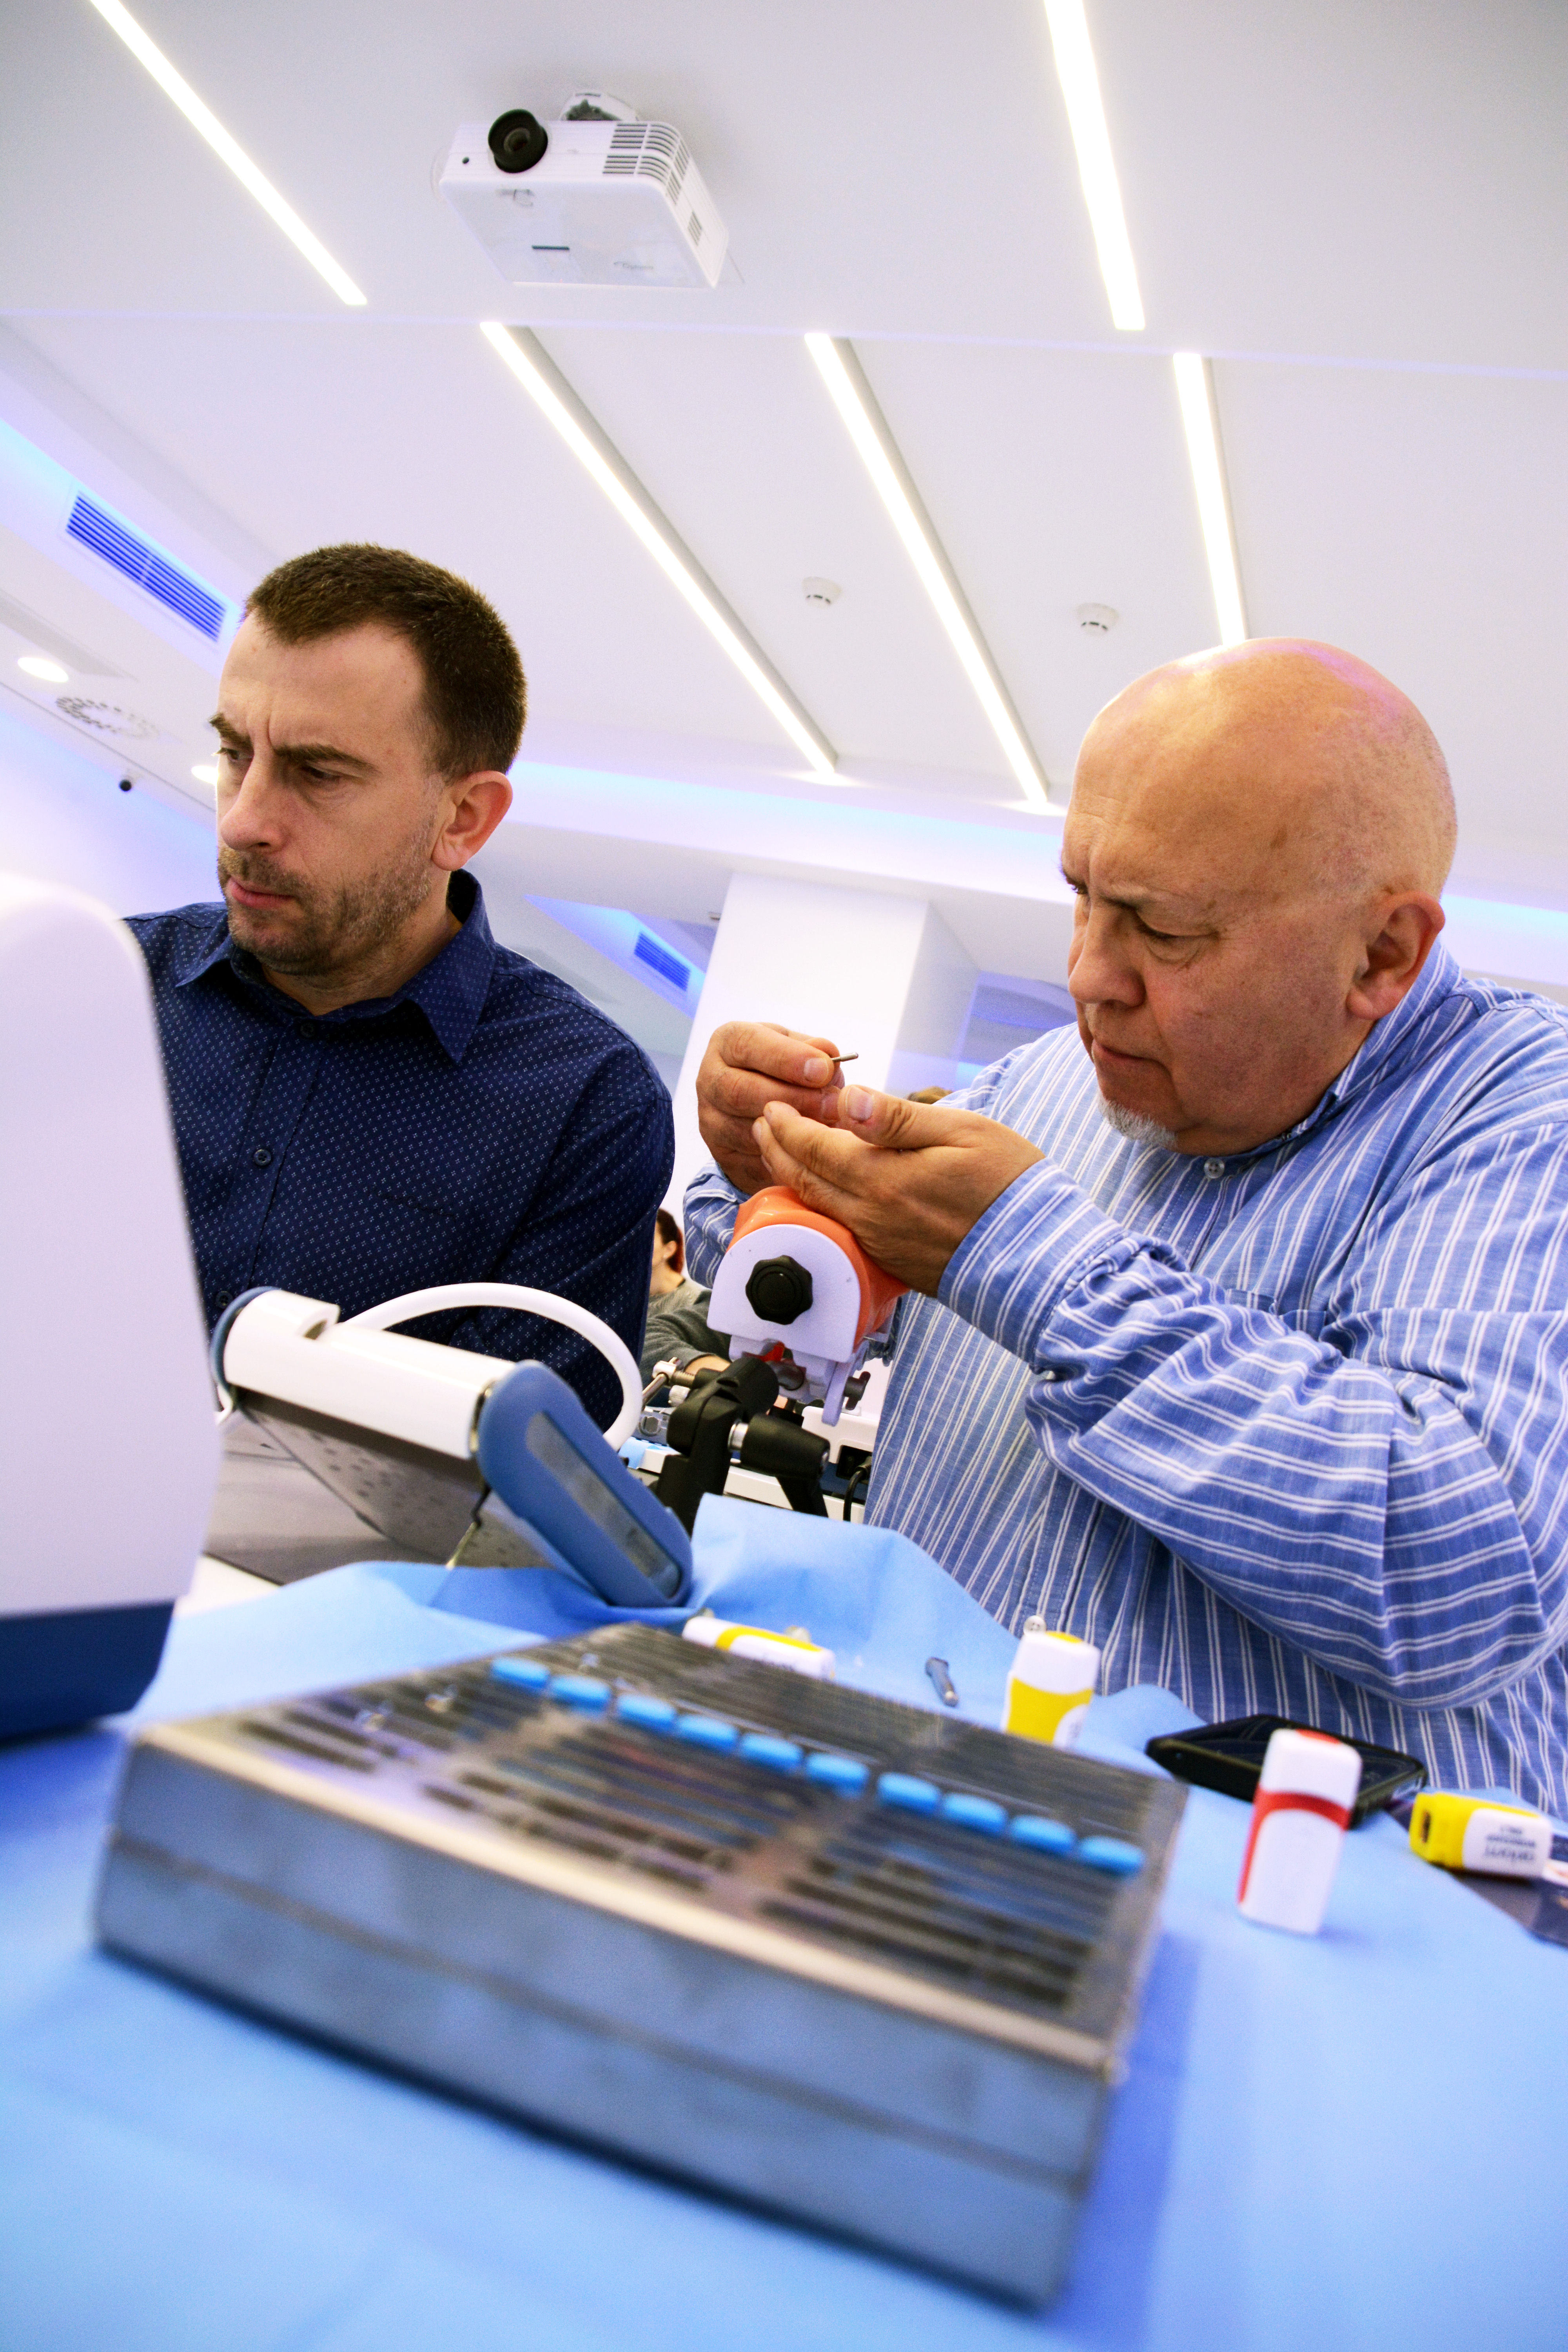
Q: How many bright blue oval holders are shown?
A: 10